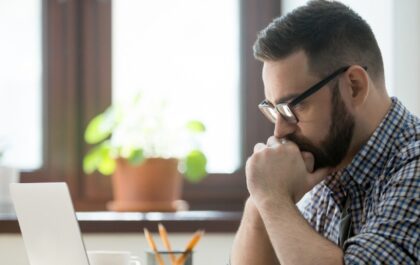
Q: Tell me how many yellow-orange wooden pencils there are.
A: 3